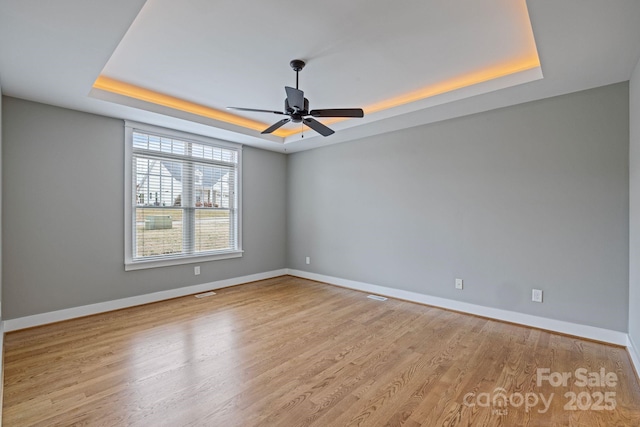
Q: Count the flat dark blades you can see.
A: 5